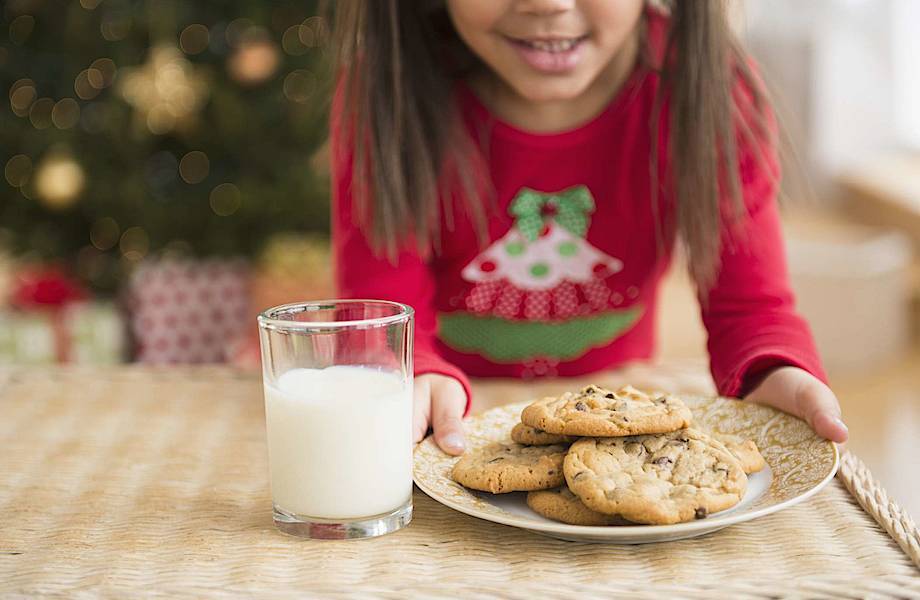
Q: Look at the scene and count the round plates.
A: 1